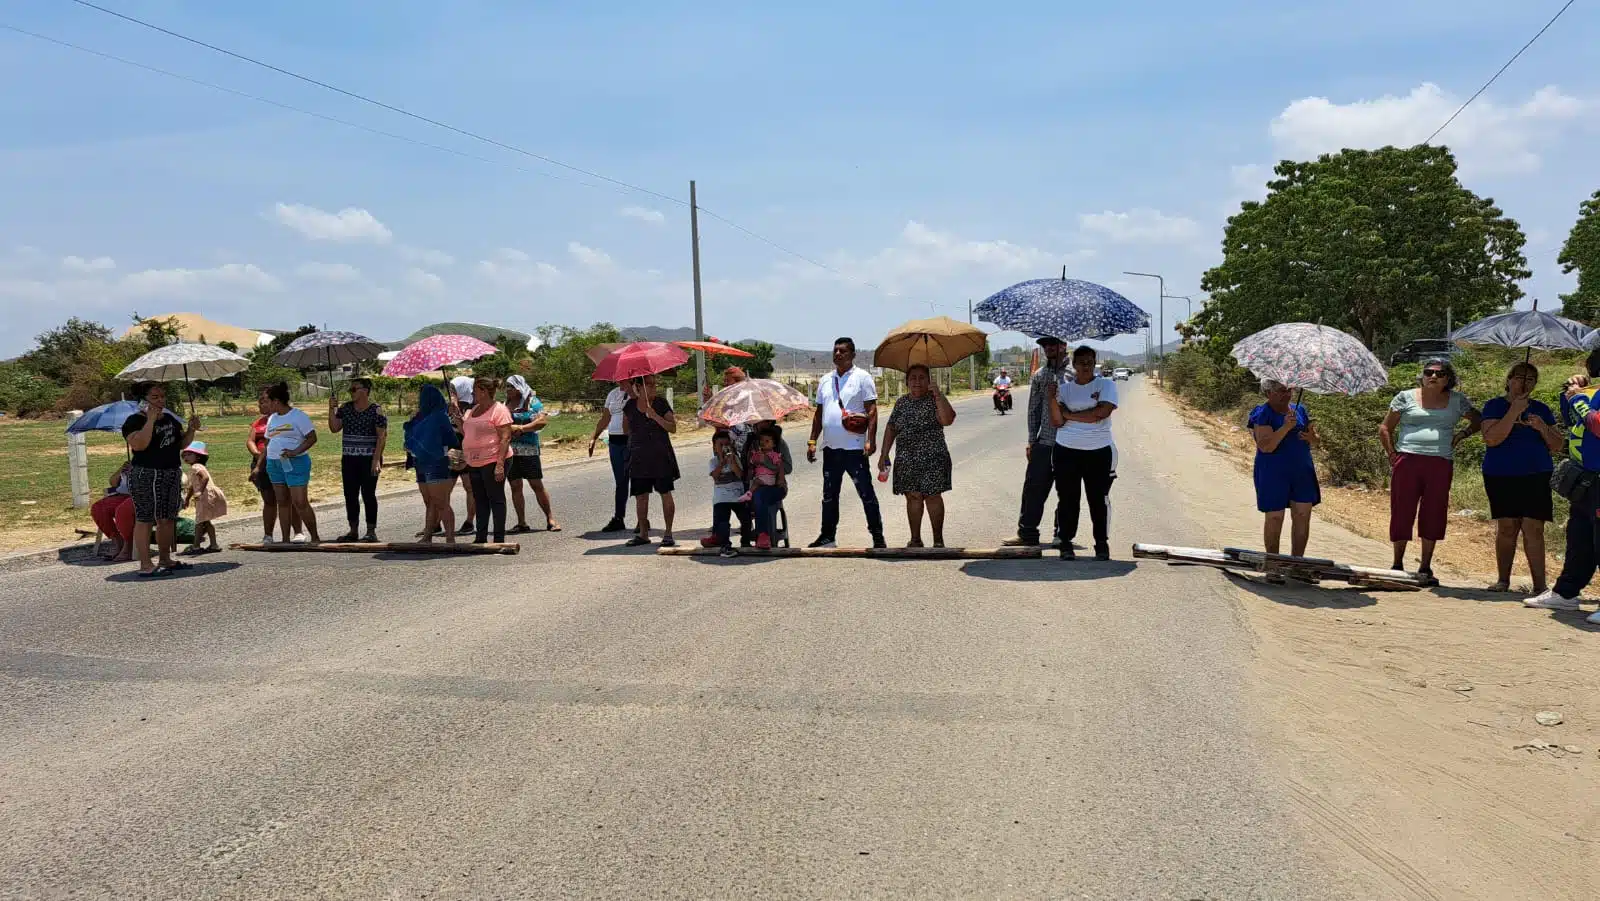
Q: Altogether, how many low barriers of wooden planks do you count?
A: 3